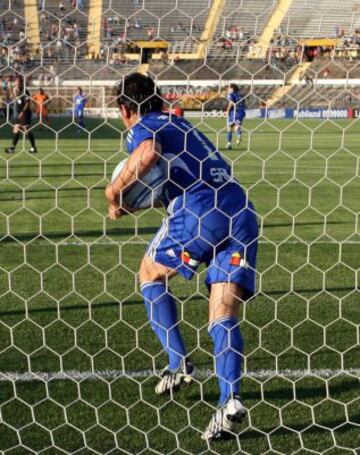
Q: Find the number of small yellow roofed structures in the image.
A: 2